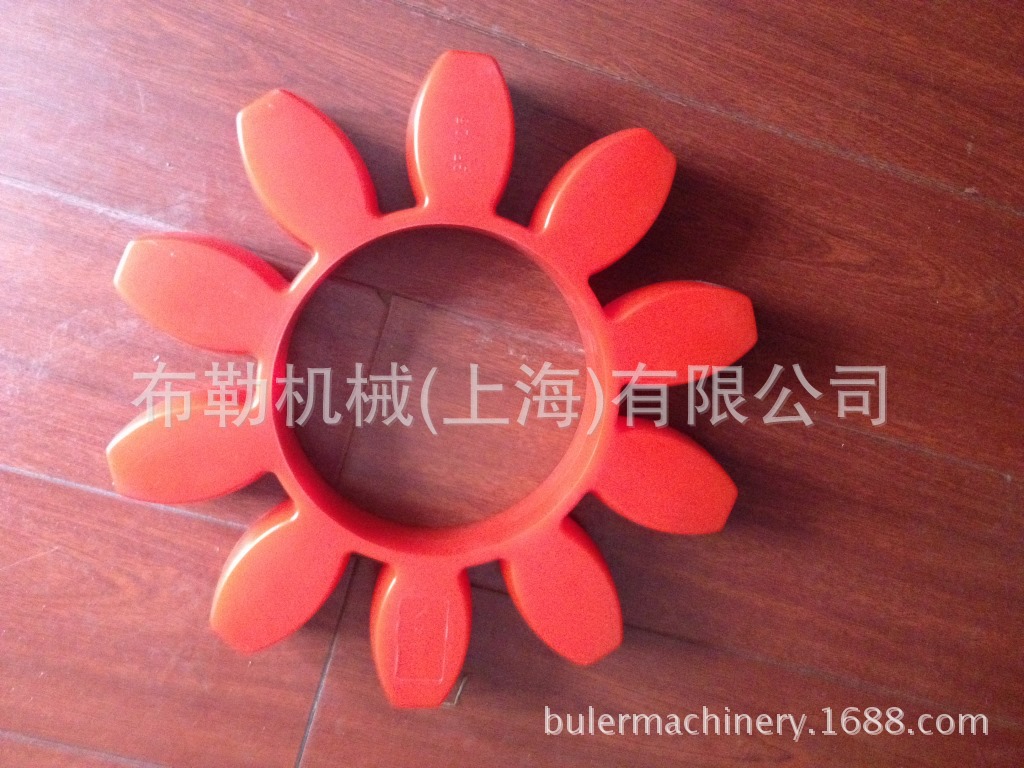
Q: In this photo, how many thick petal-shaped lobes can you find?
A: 10